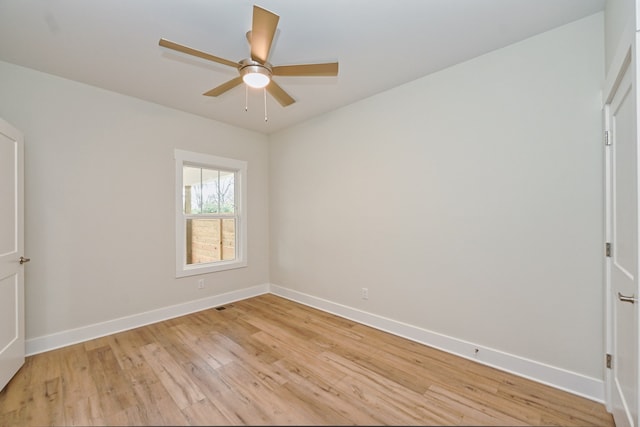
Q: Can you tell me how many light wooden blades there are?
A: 5